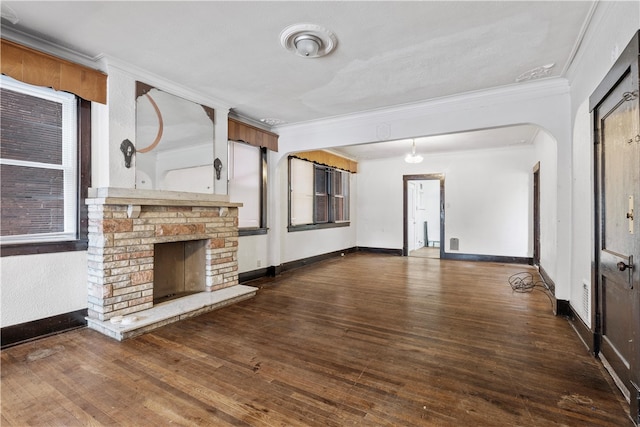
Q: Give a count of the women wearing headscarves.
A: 0